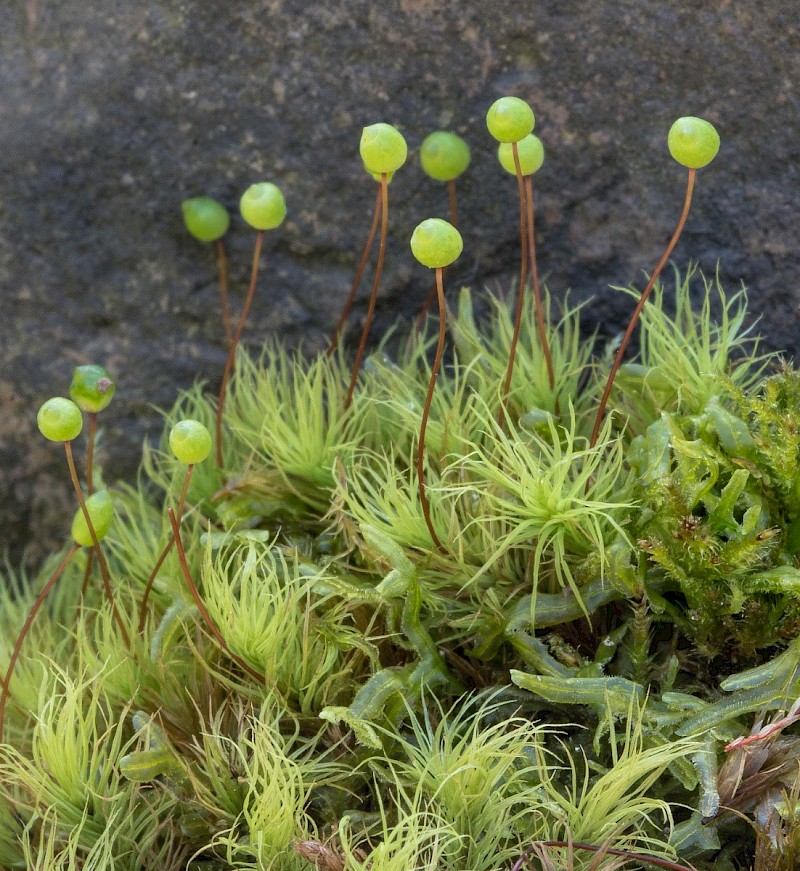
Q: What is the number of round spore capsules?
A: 13